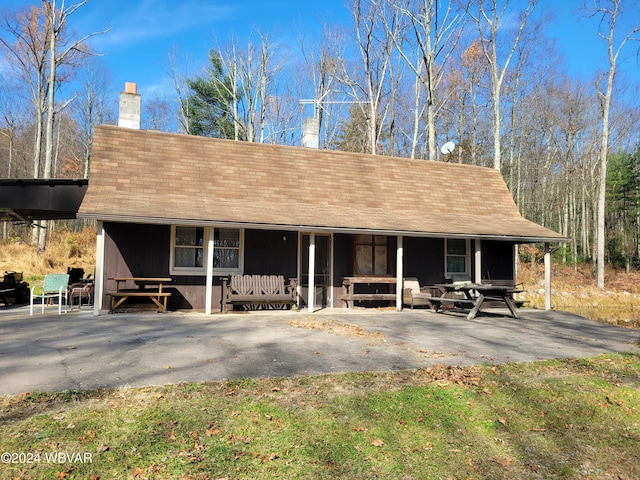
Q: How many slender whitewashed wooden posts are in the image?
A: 6